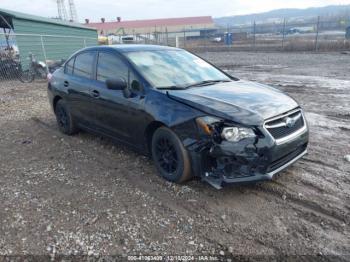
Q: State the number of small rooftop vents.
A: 3